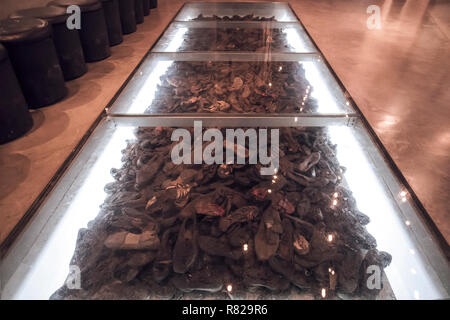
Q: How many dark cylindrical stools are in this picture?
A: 9